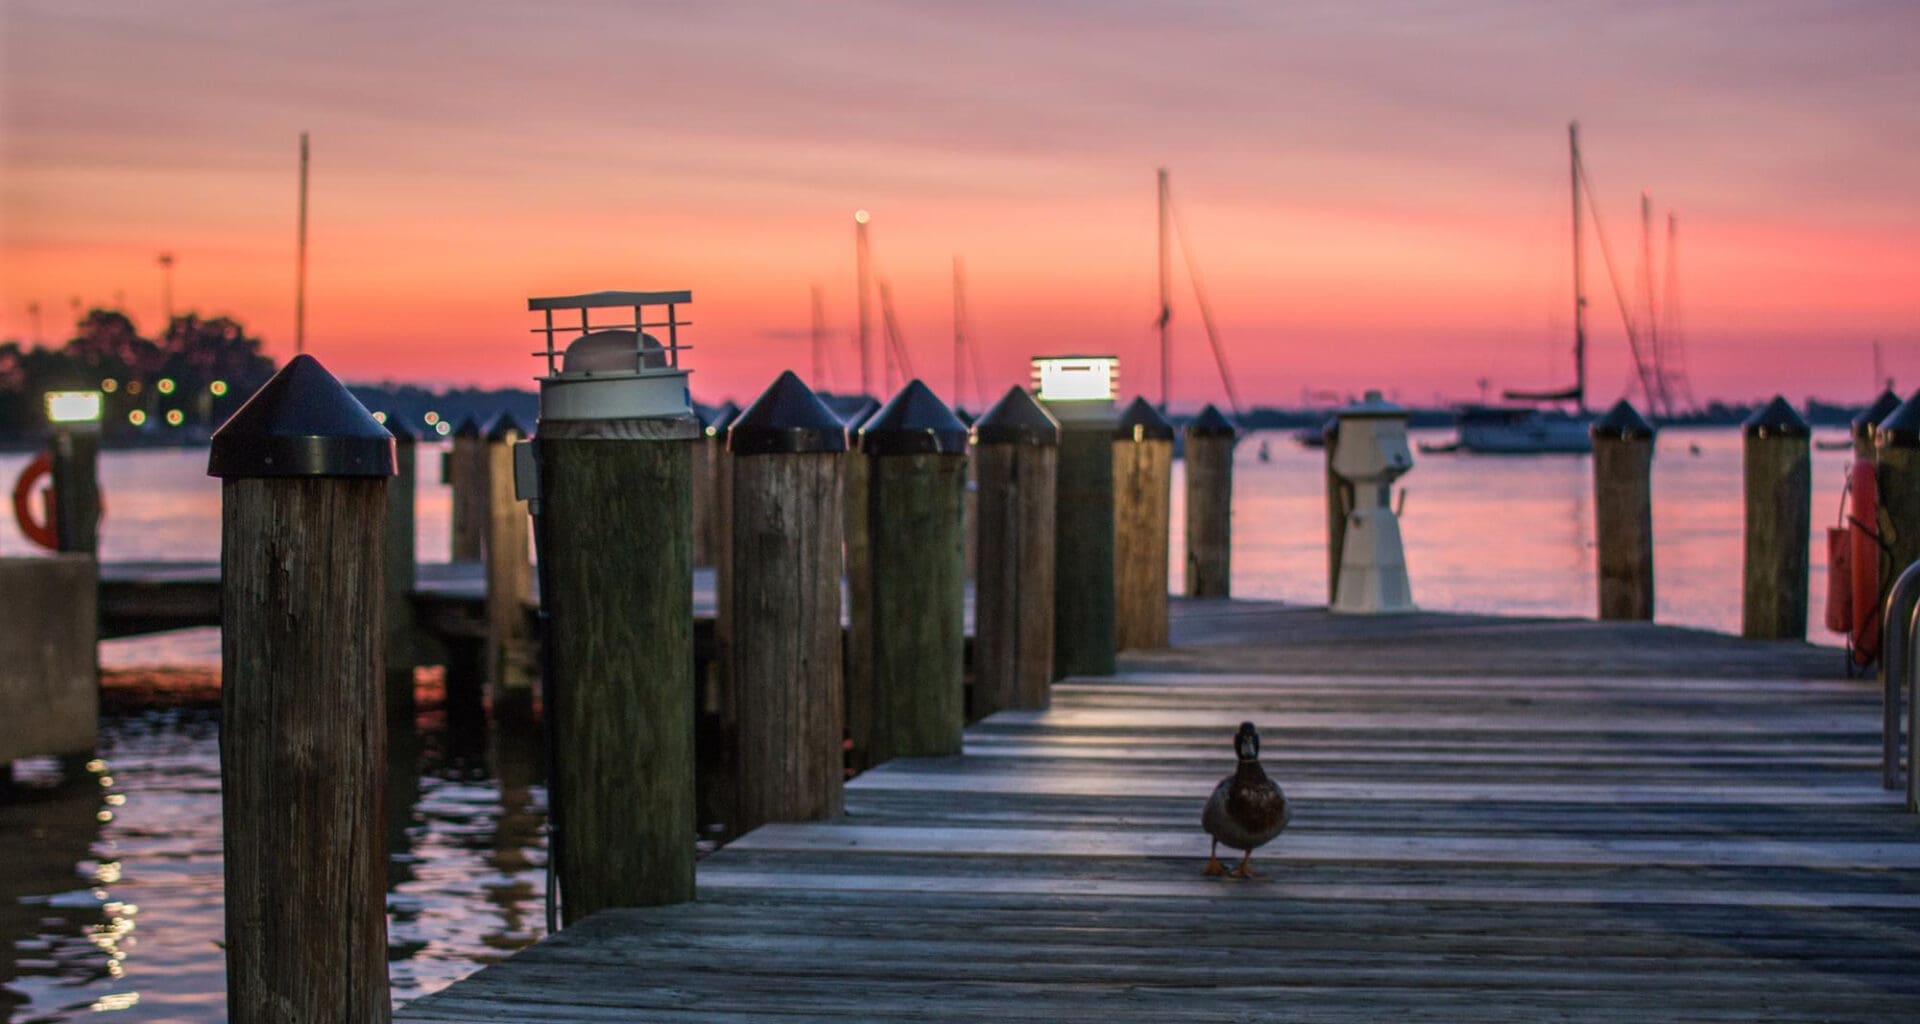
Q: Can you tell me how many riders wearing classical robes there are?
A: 0